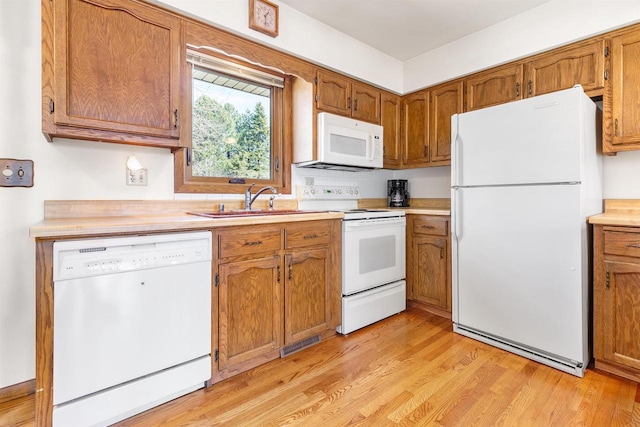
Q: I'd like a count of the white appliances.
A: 4